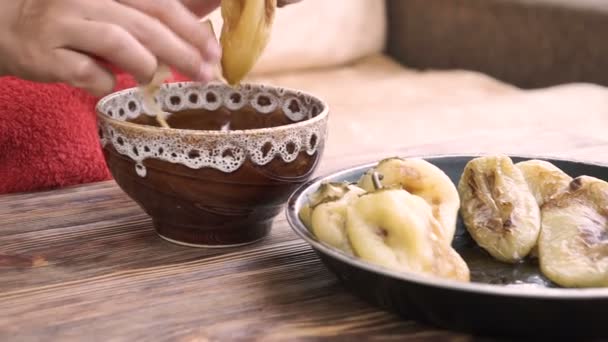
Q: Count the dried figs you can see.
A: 0